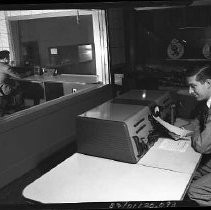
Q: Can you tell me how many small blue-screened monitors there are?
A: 0